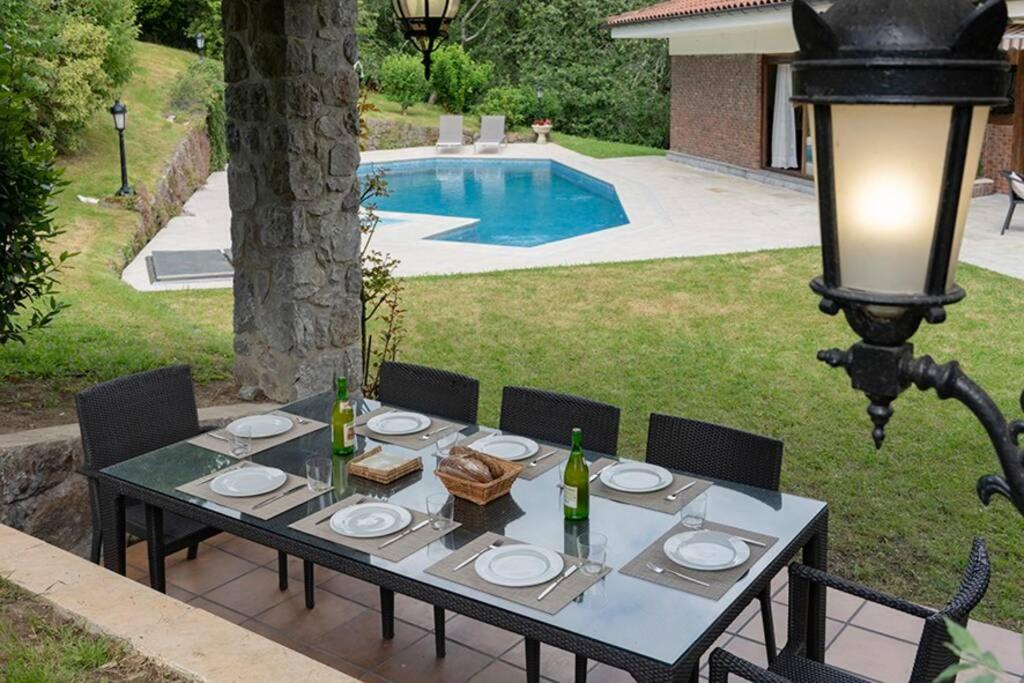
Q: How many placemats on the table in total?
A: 8